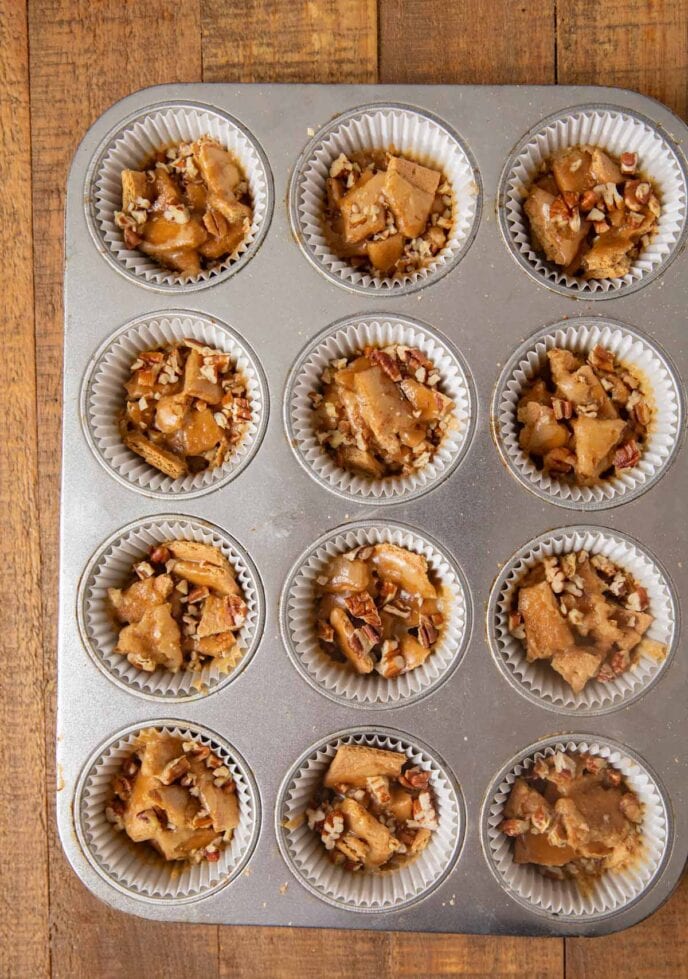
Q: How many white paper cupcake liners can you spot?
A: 12